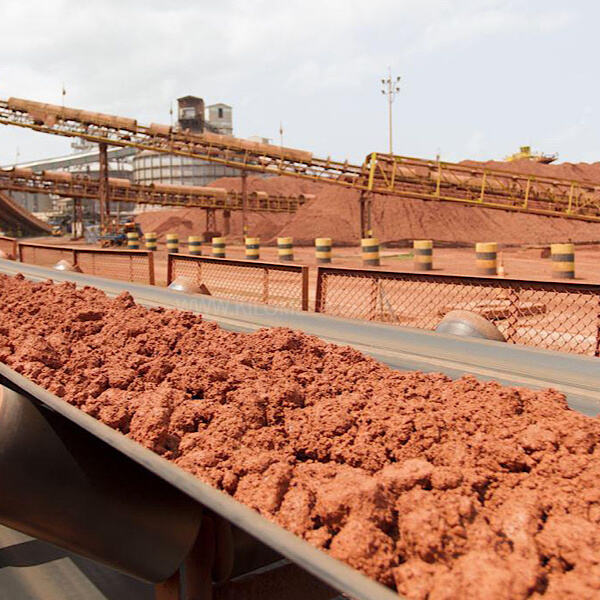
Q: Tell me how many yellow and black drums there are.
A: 12